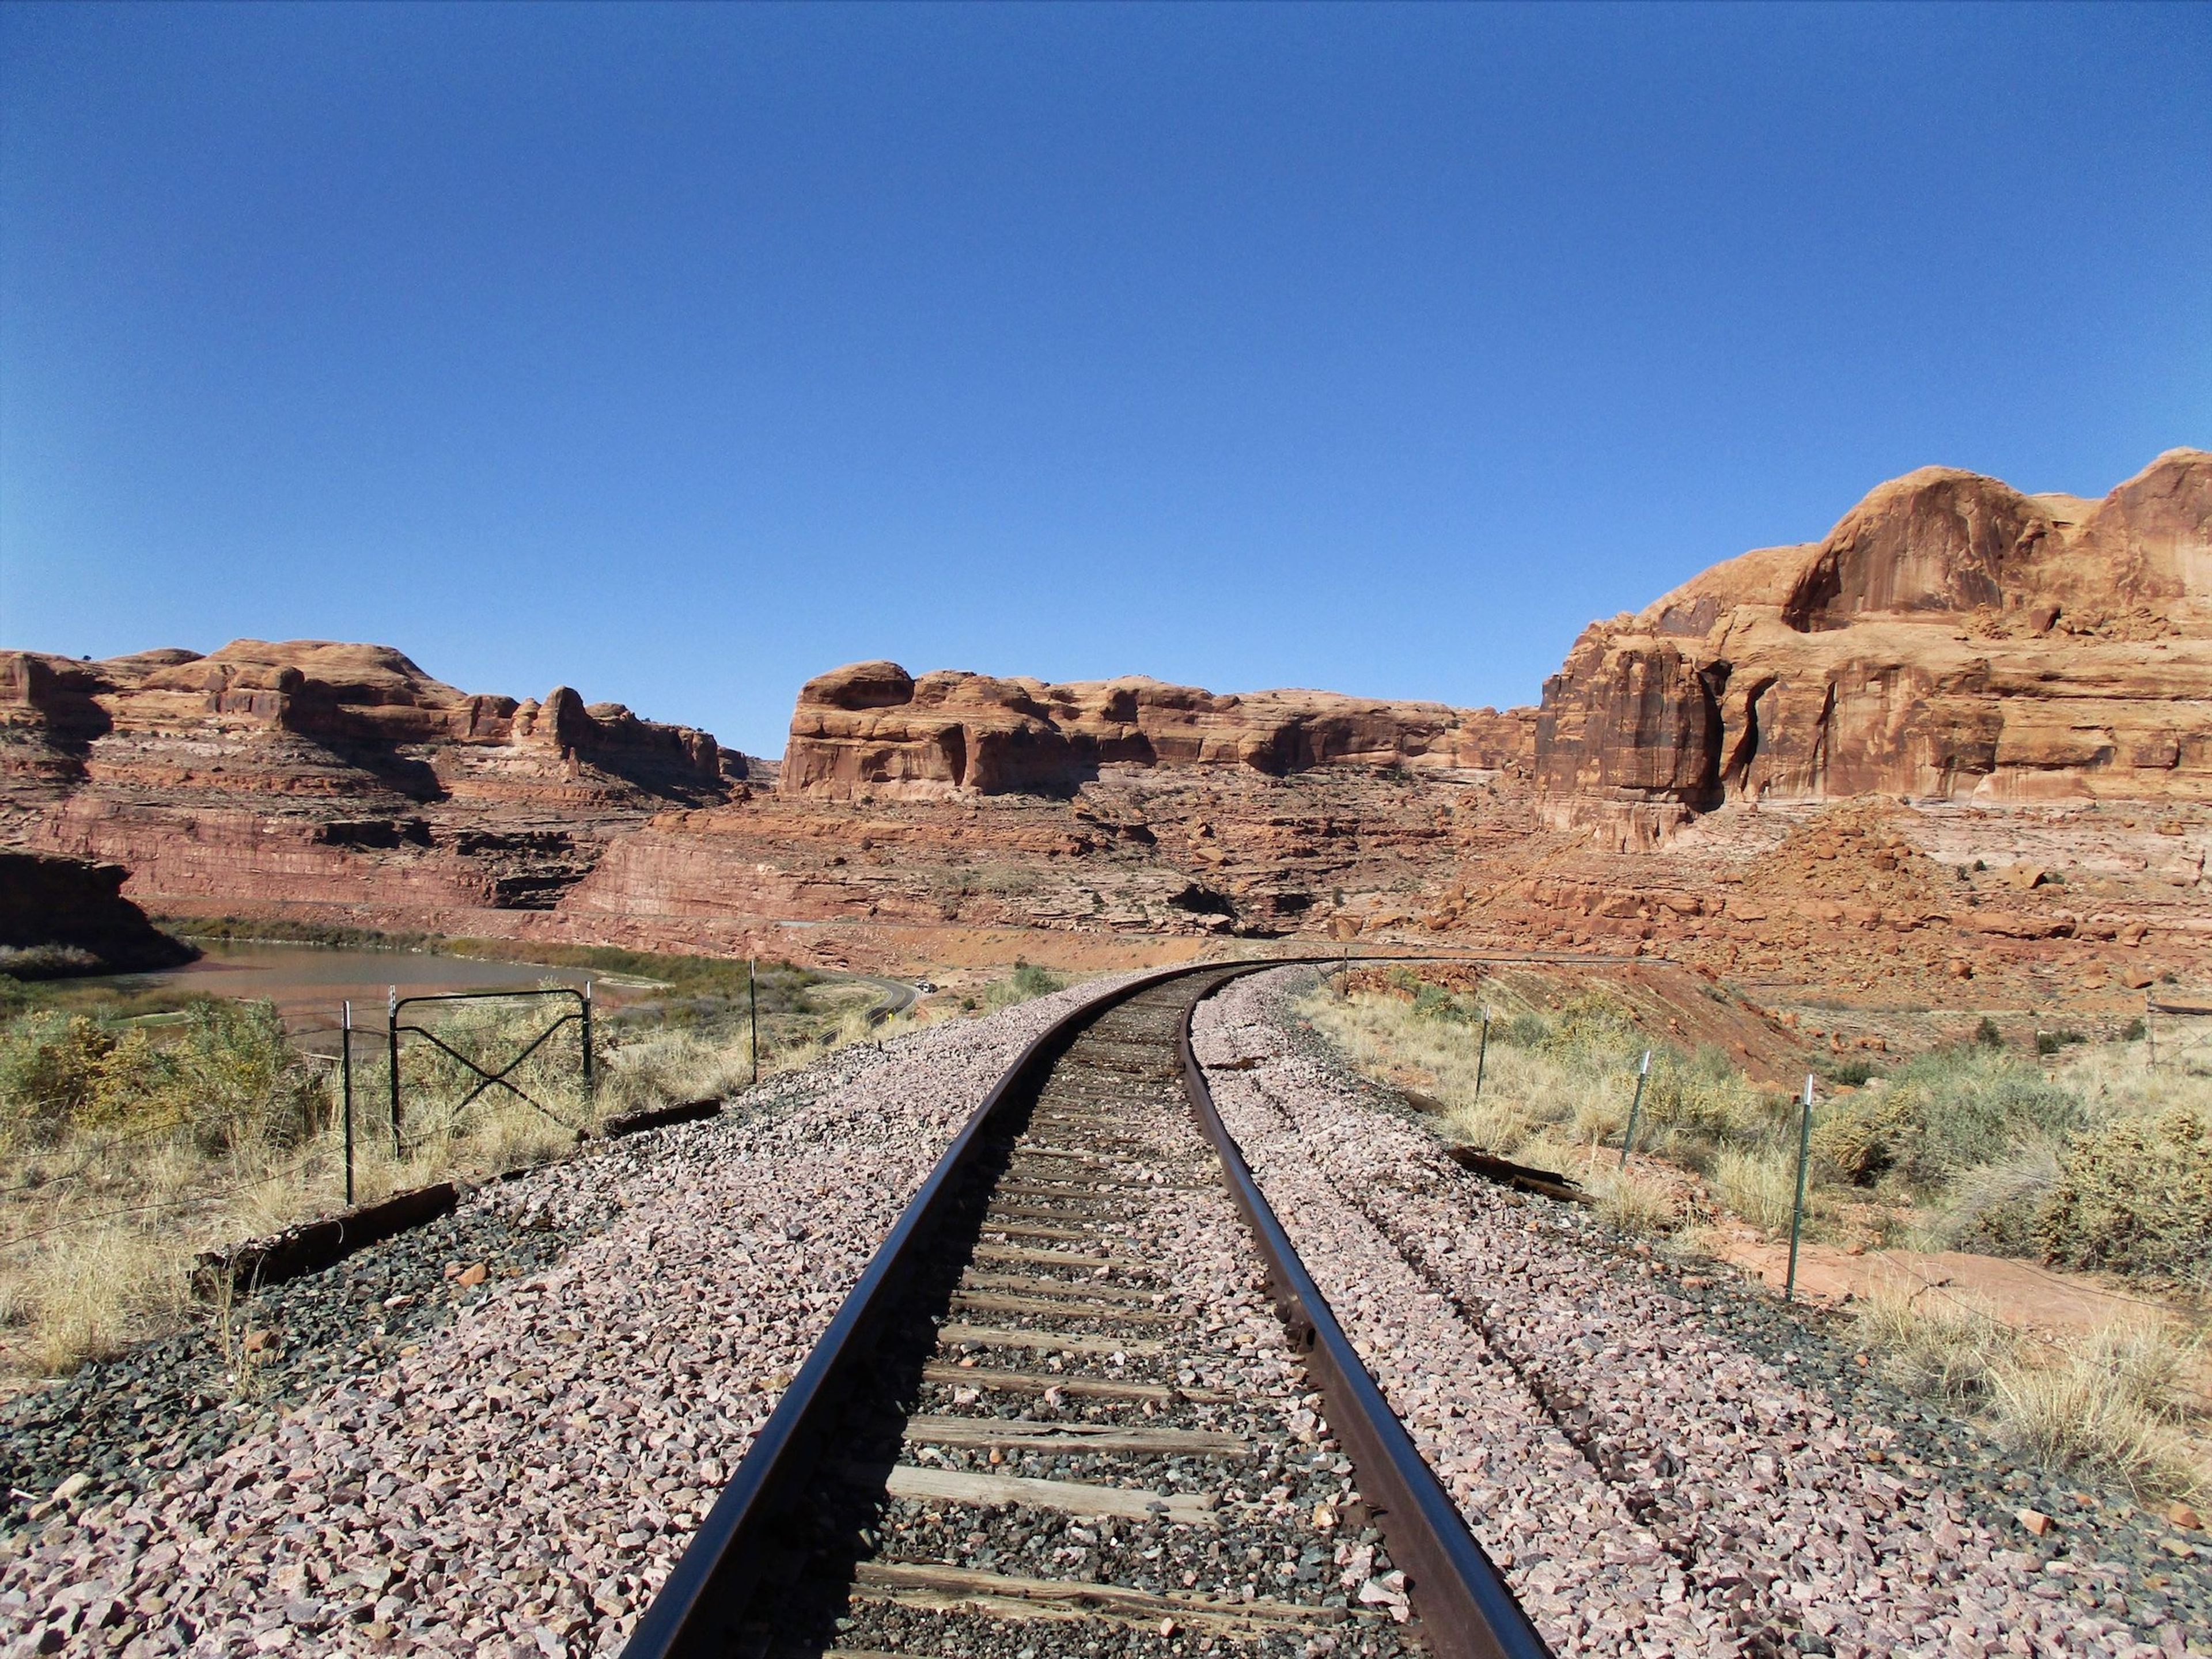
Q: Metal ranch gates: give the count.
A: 1